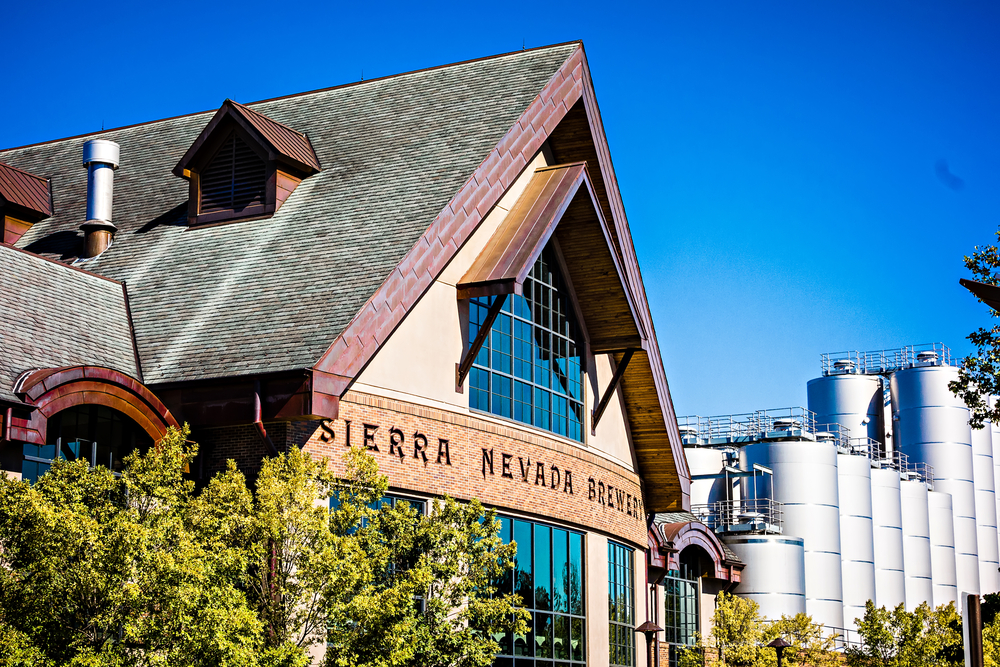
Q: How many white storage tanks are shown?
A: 11